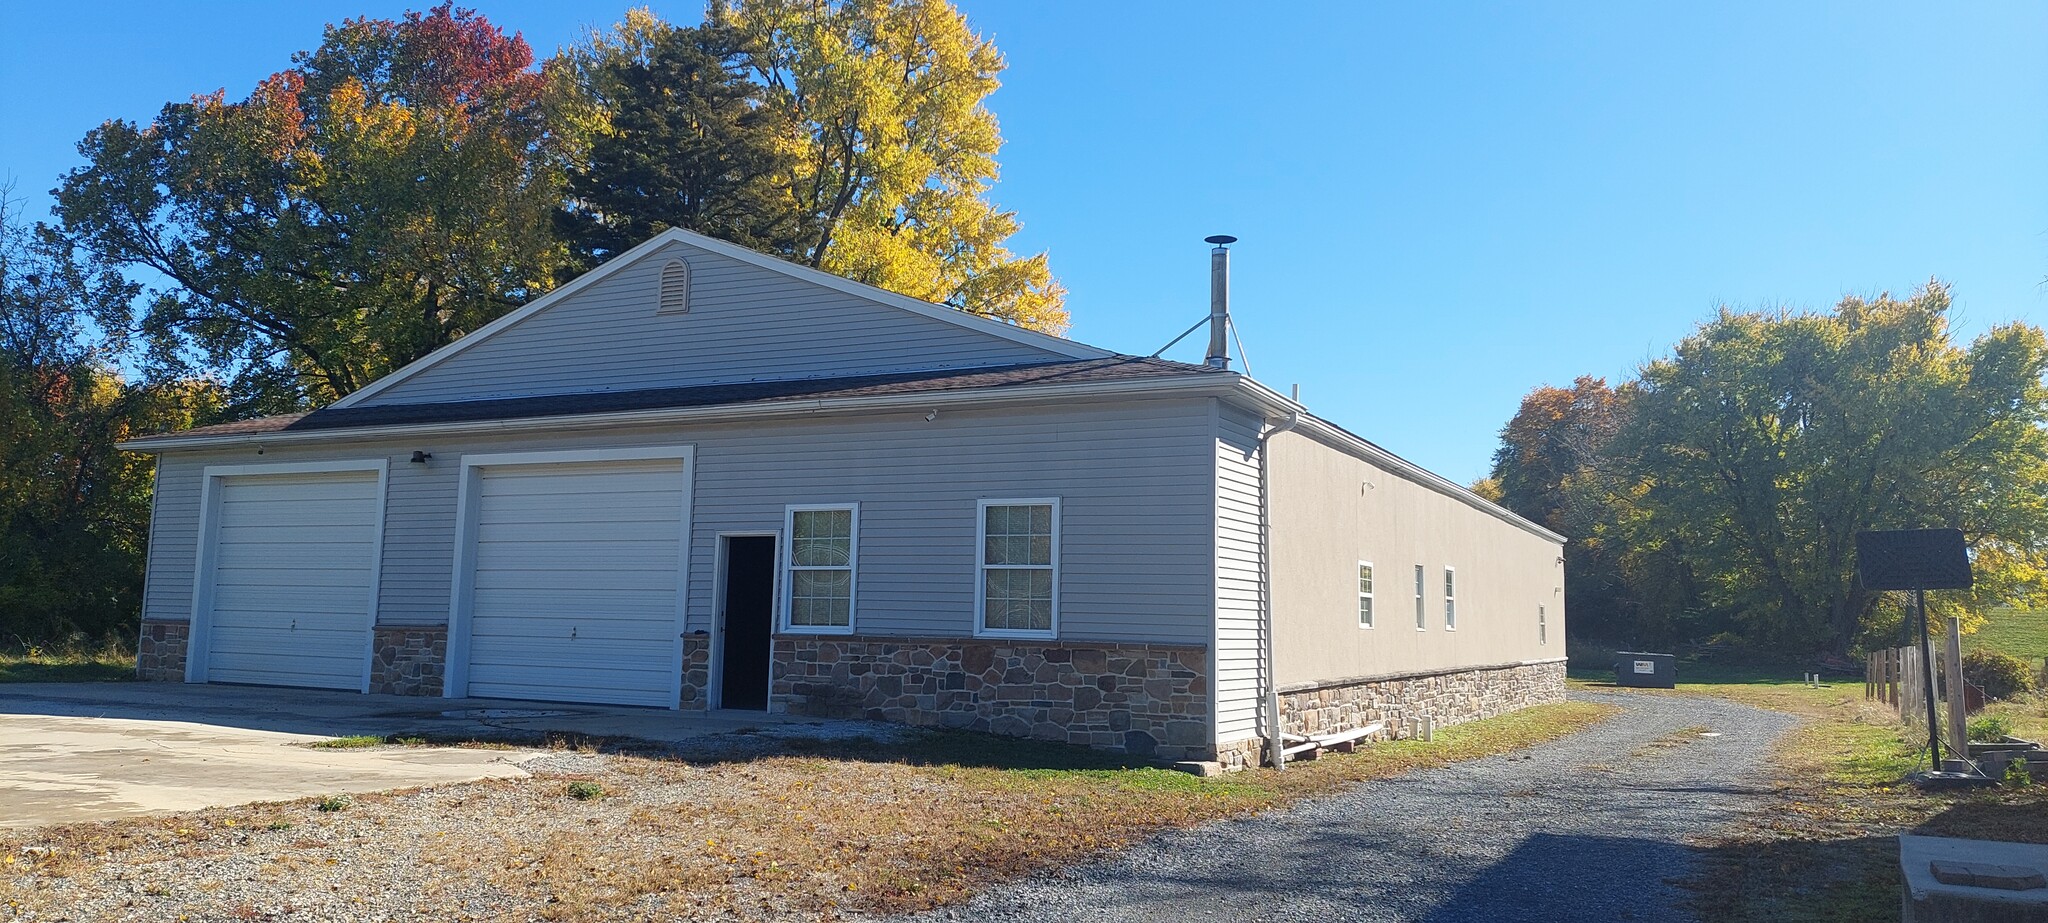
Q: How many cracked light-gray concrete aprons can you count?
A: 1